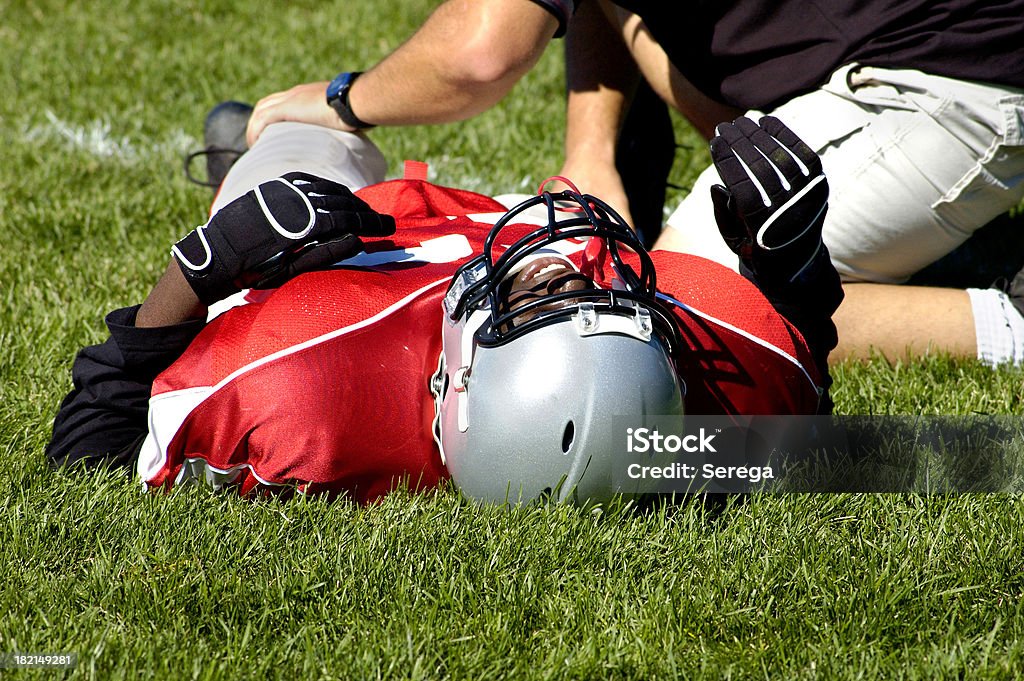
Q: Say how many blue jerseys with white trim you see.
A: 0